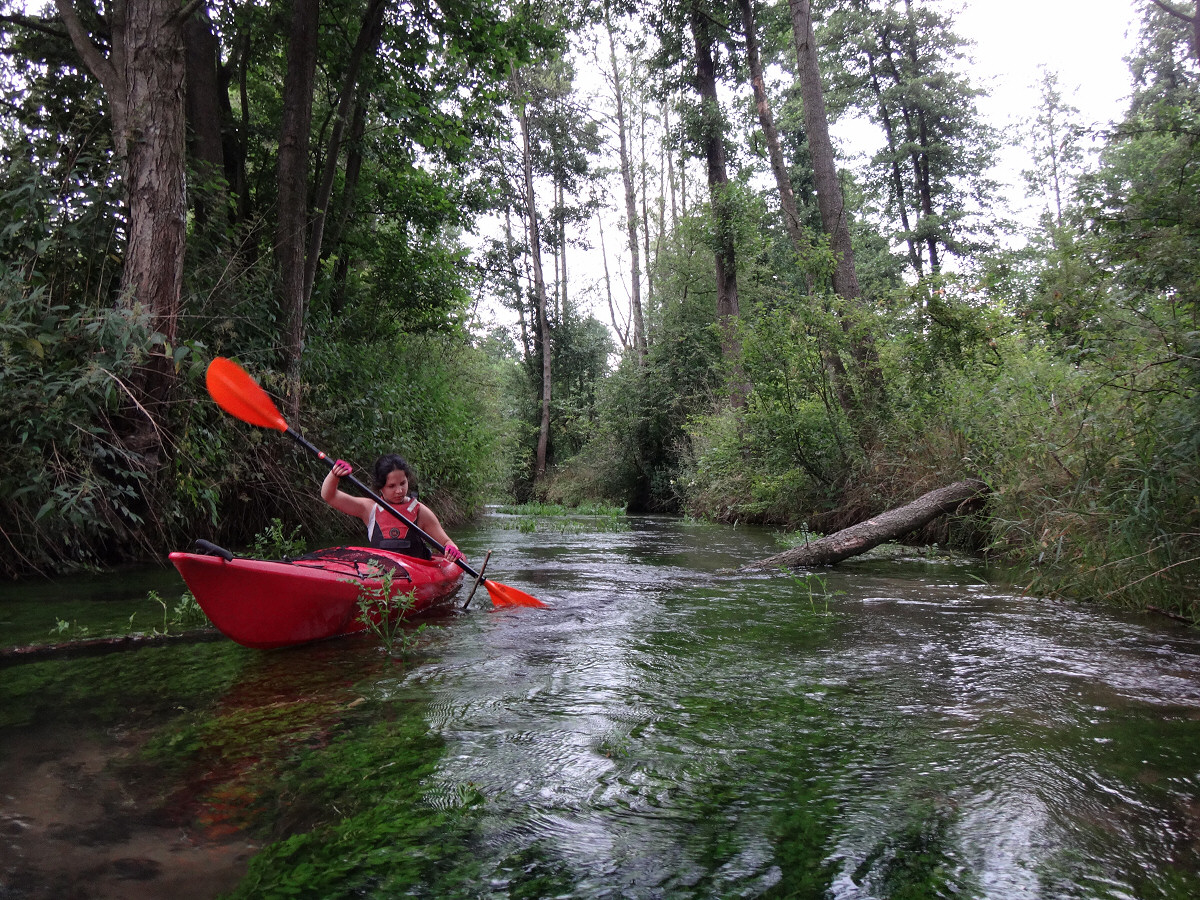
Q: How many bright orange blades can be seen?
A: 2